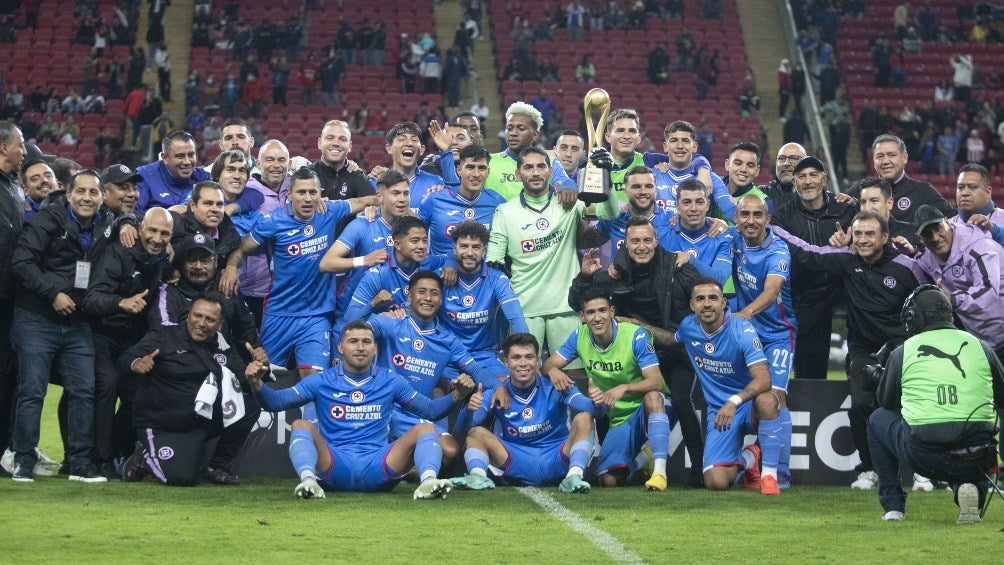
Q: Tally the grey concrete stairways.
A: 3